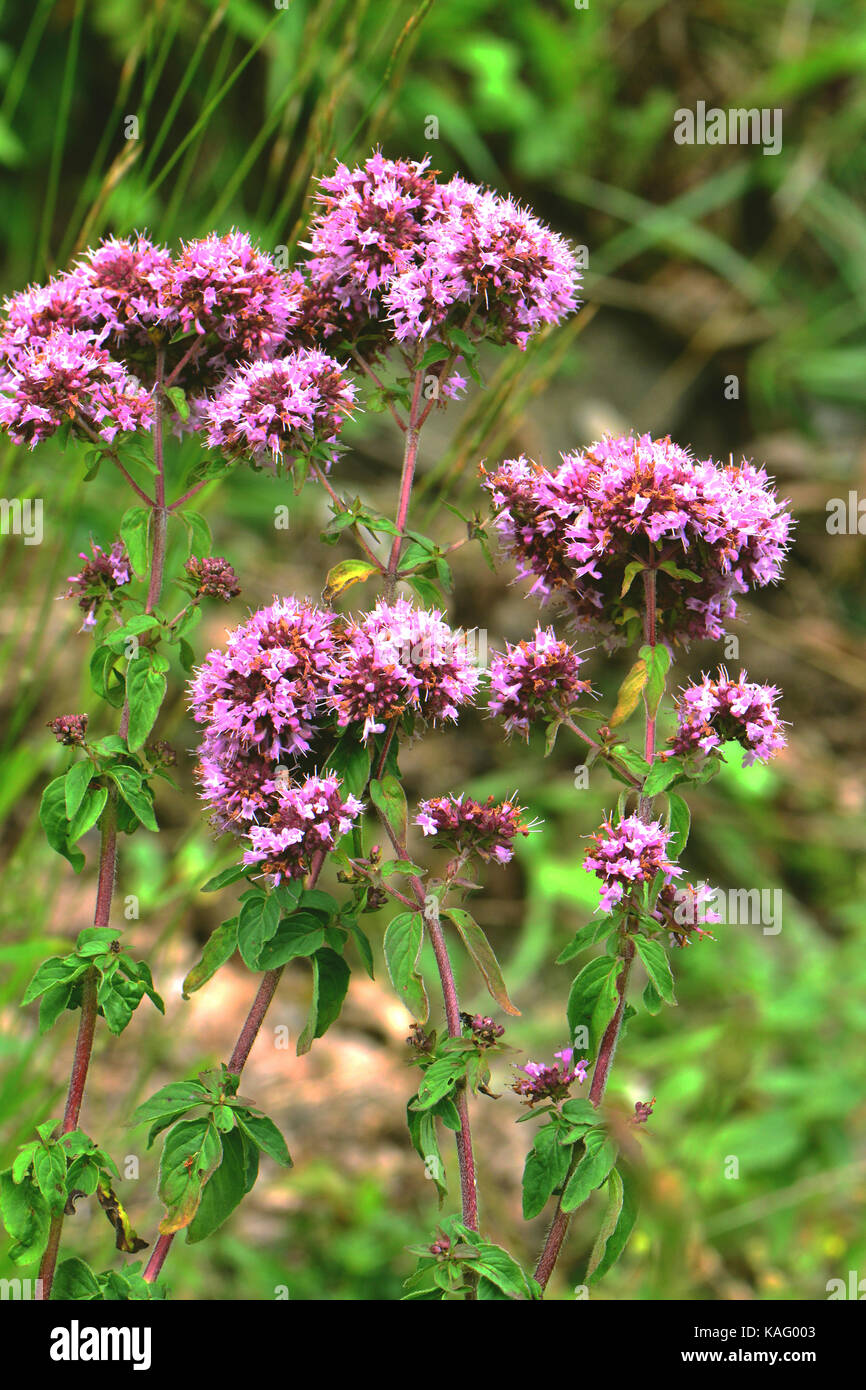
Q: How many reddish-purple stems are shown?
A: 4